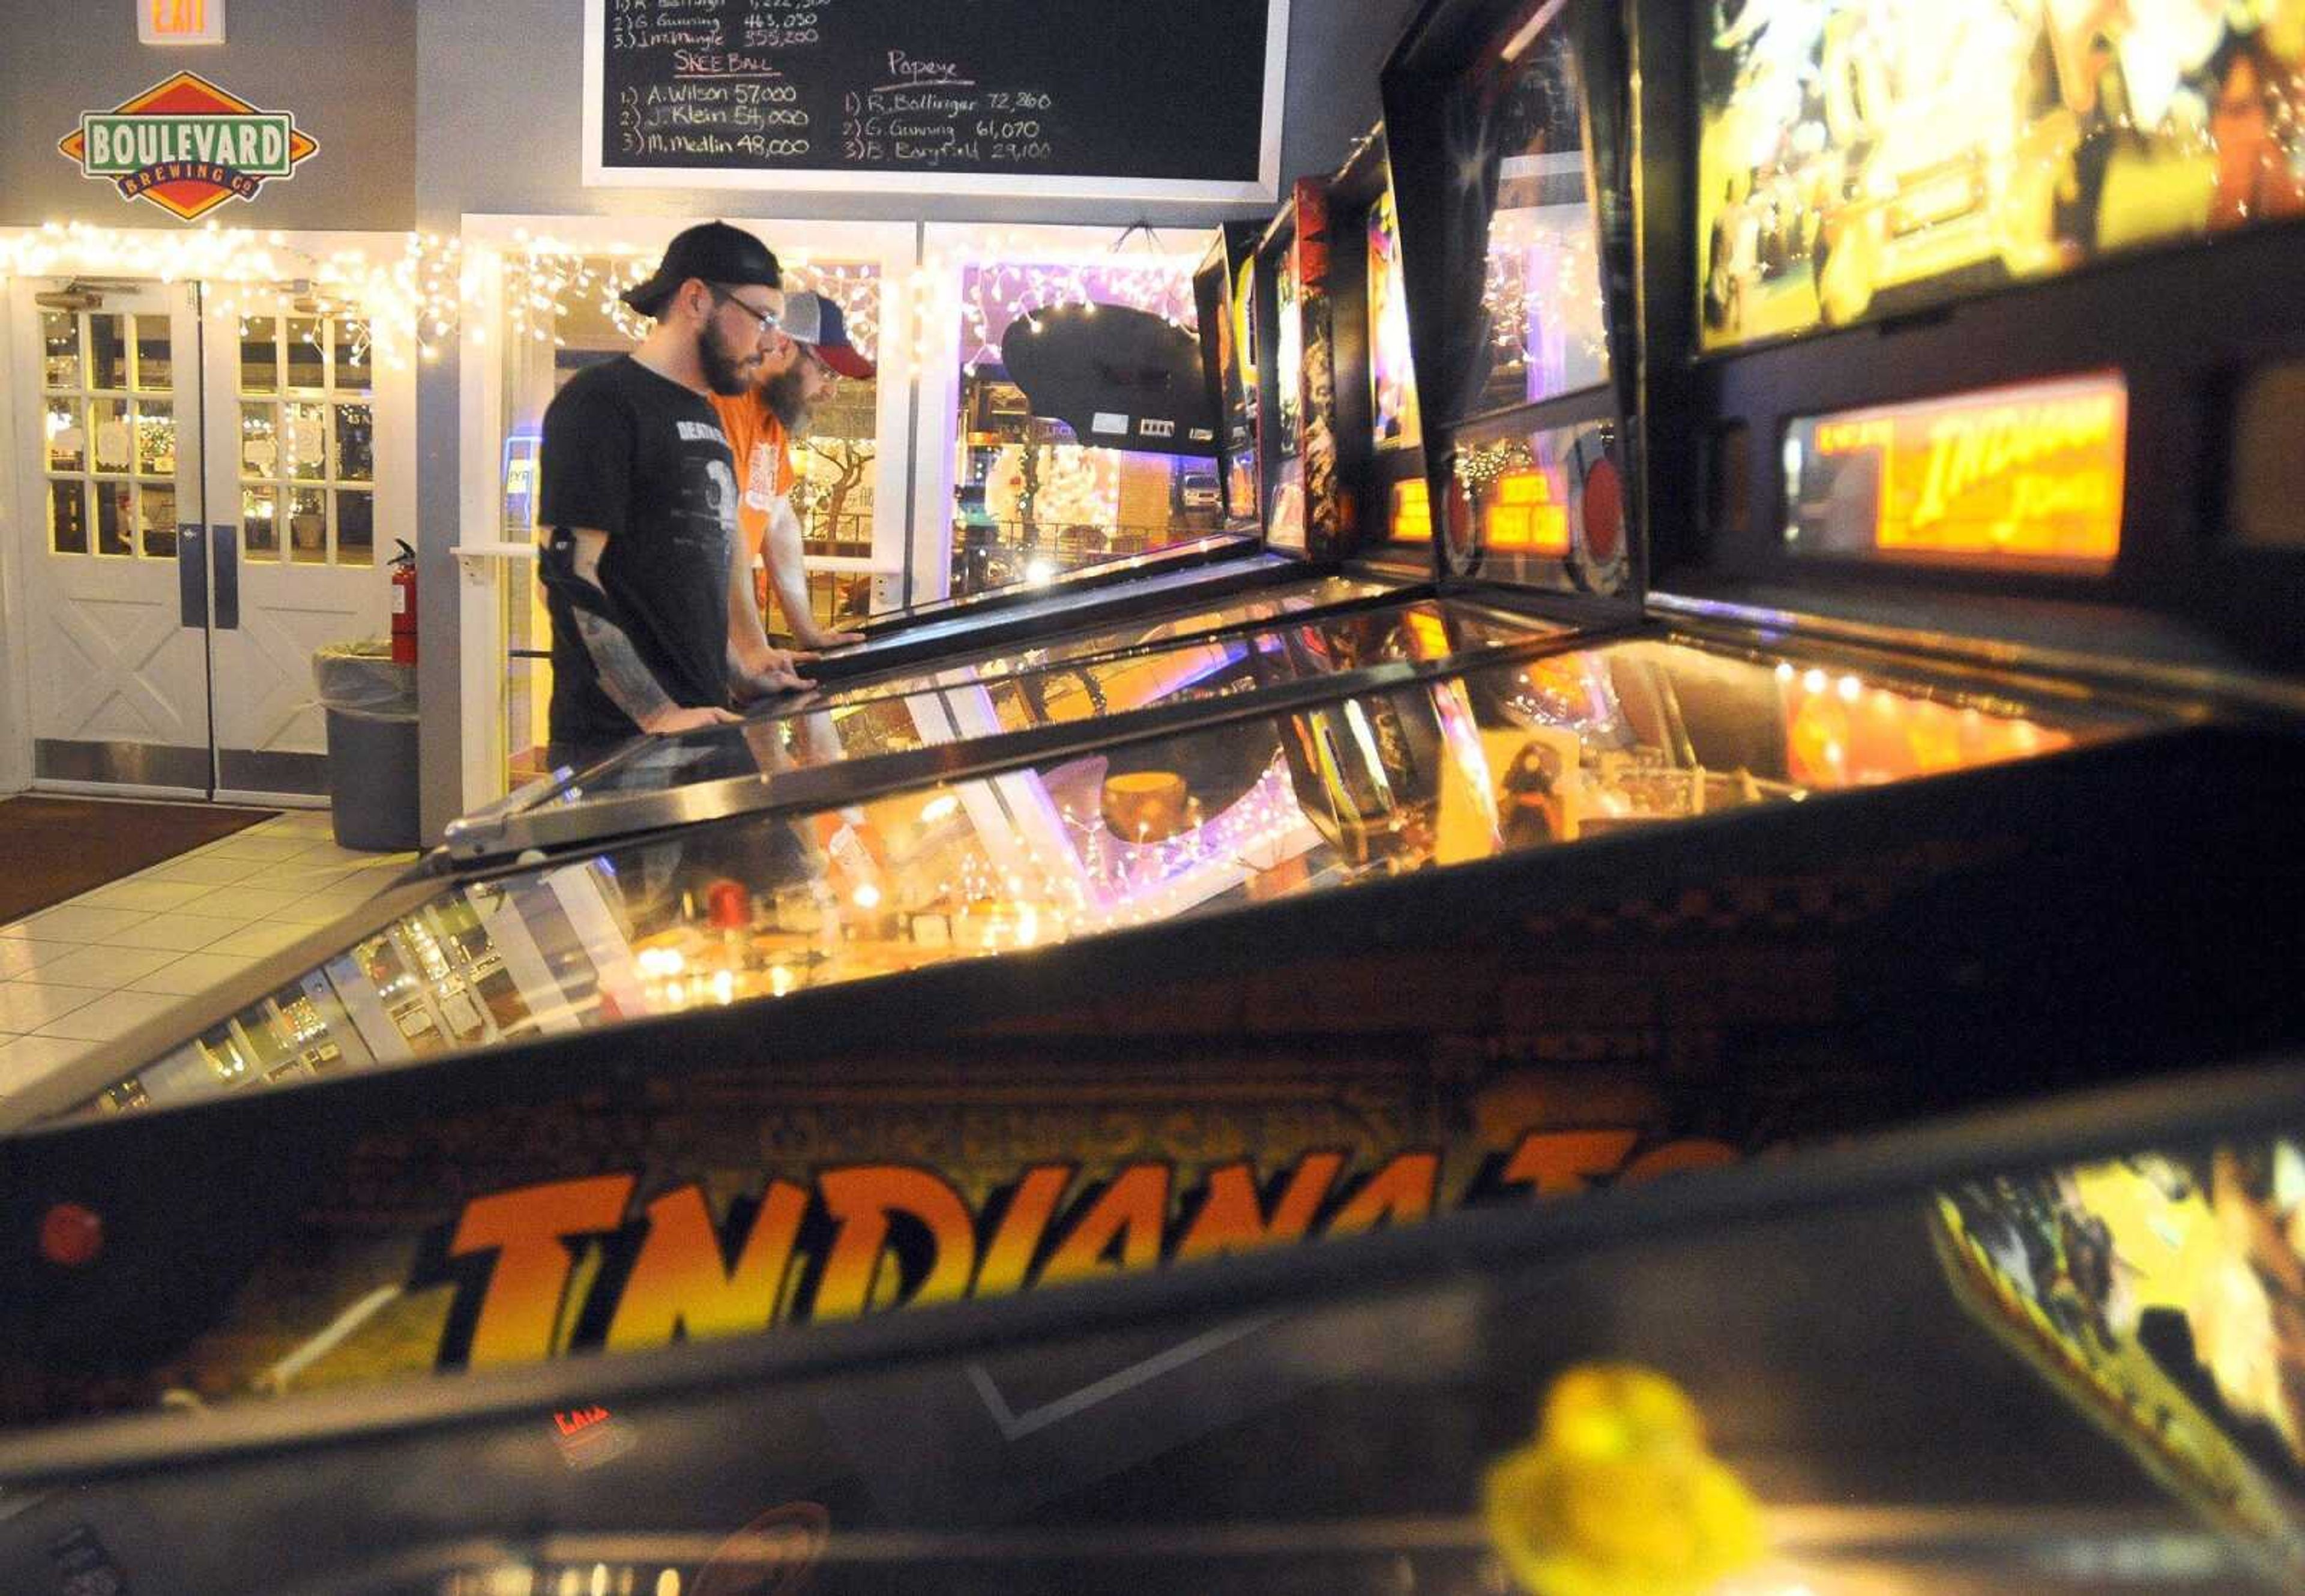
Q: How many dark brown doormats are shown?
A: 1